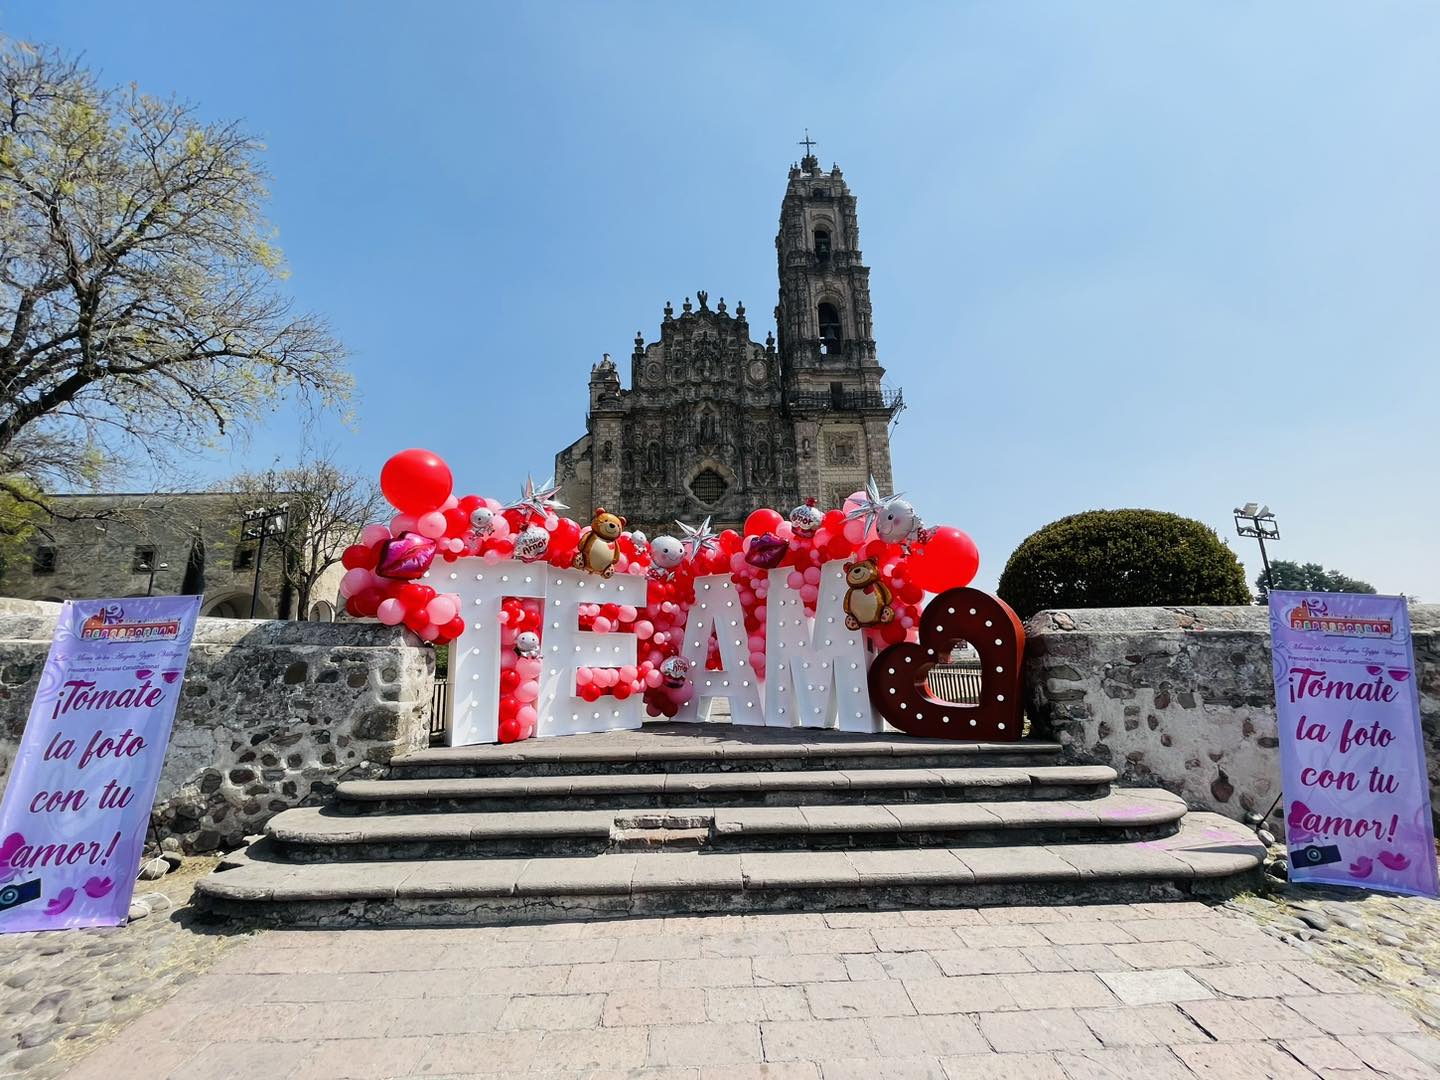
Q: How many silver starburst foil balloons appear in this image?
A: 3